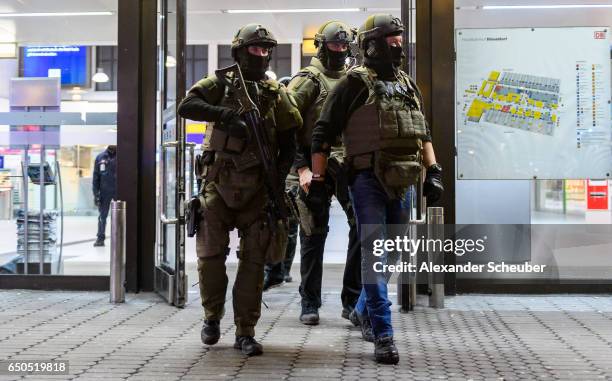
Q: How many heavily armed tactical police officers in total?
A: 3